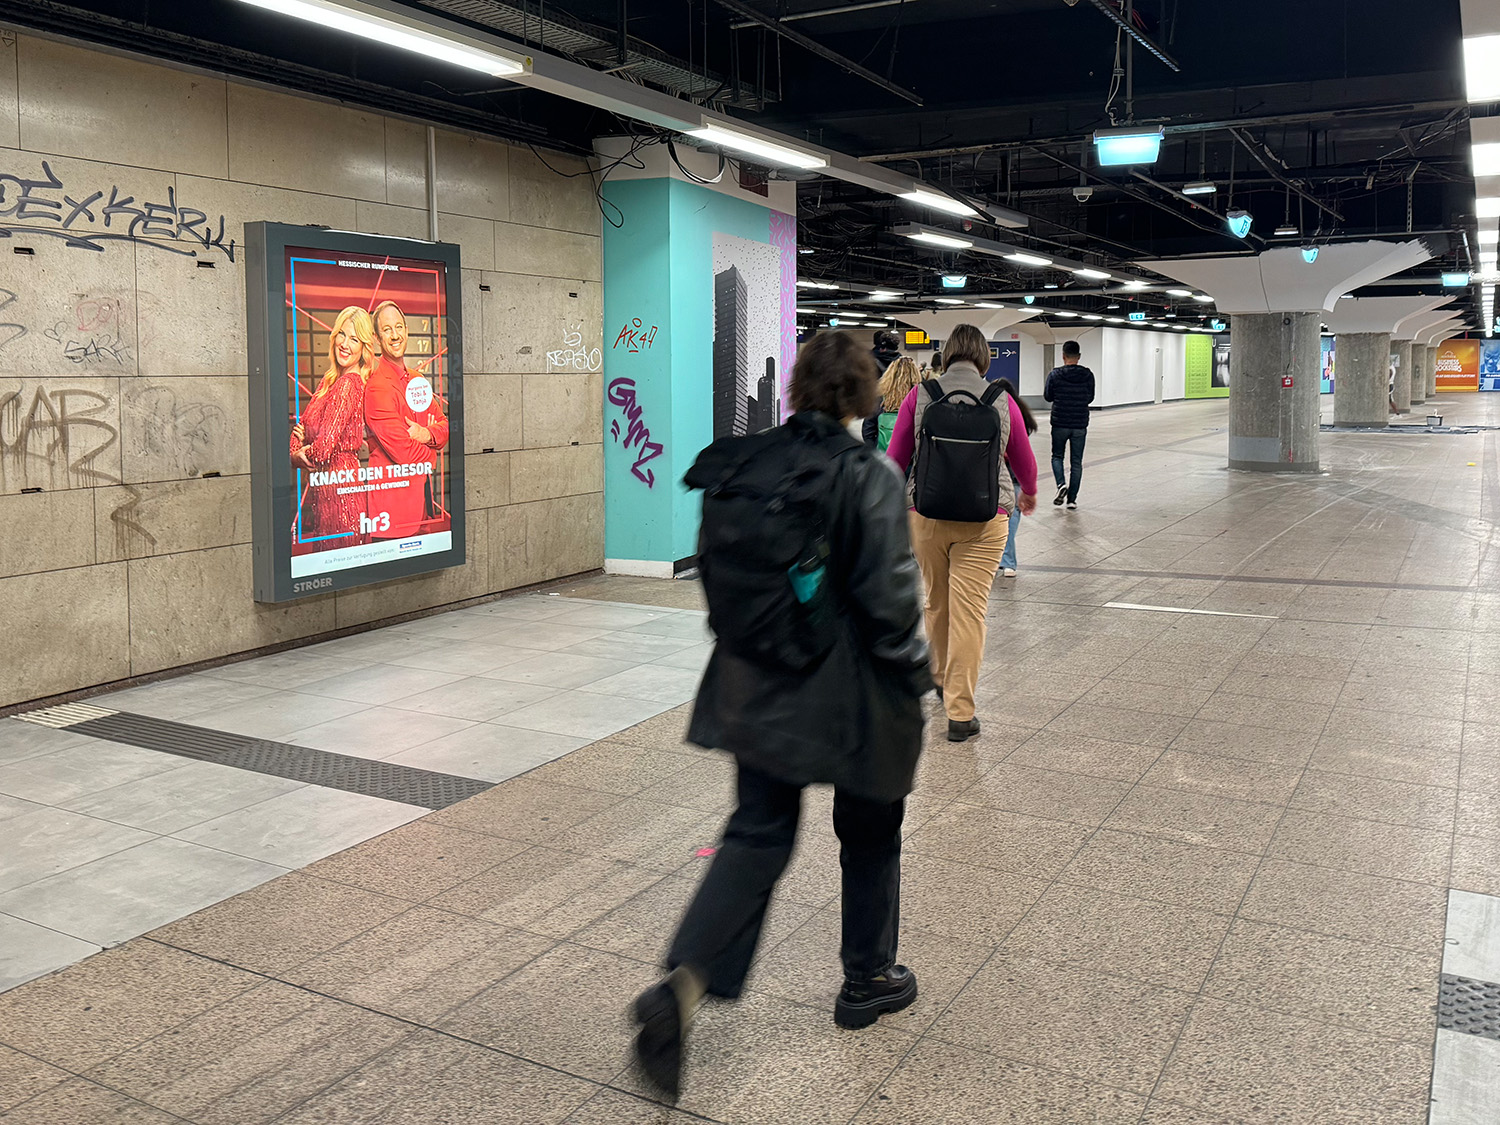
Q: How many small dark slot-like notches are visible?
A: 8